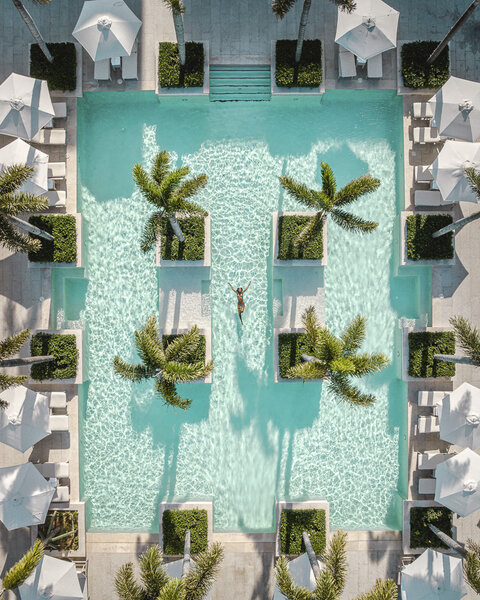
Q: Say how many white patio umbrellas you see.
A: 14